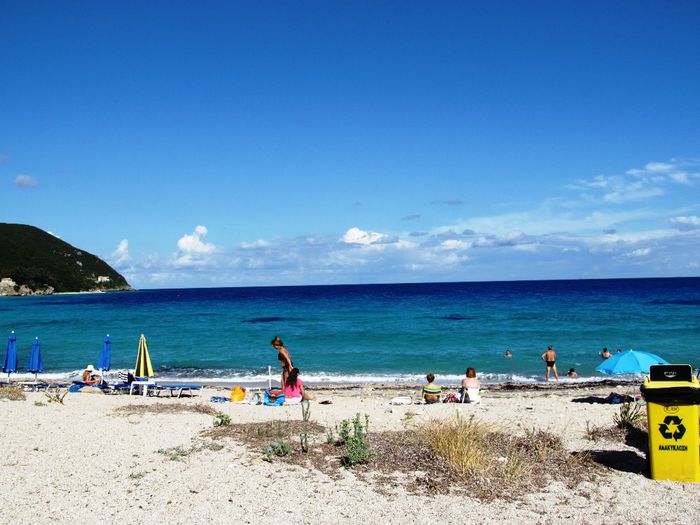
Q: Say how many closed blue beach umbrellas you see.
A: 3